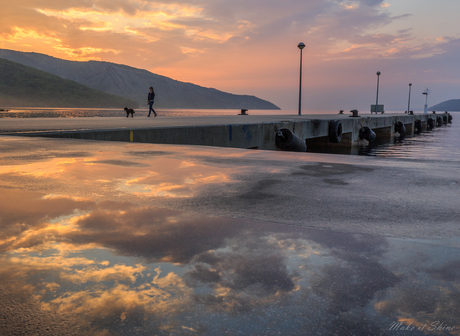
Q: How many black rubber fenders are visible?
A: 9